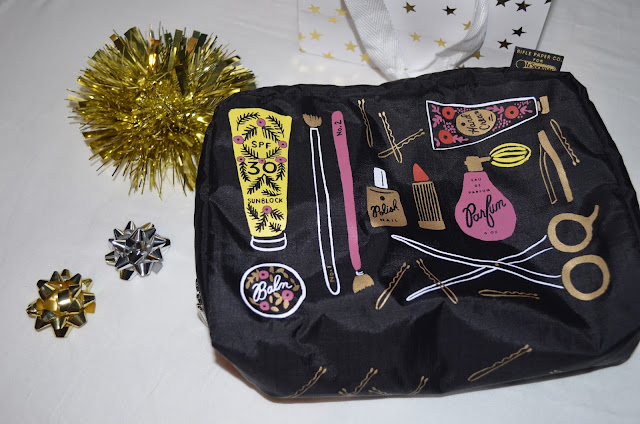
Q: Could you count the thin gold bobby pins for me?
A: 13